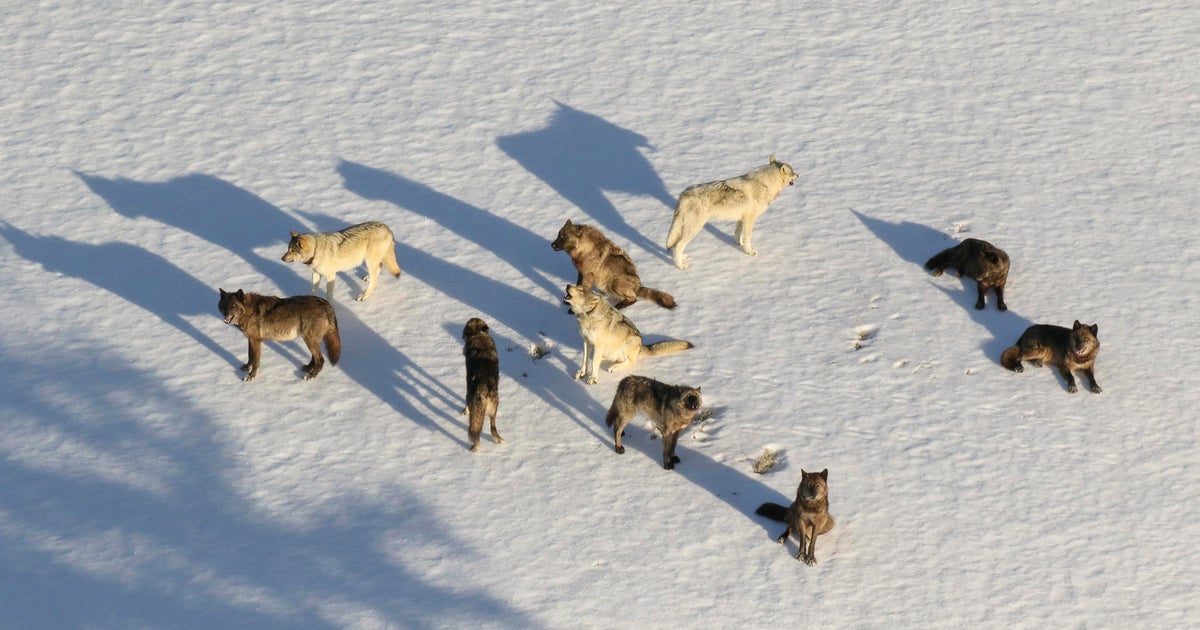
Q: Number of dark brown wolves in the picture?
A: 7